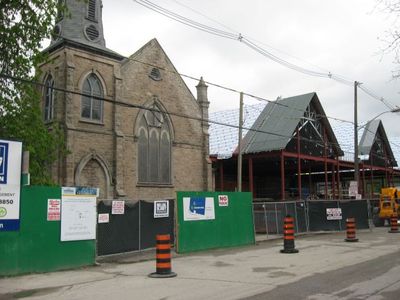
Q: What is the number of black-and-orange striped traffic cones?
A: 4